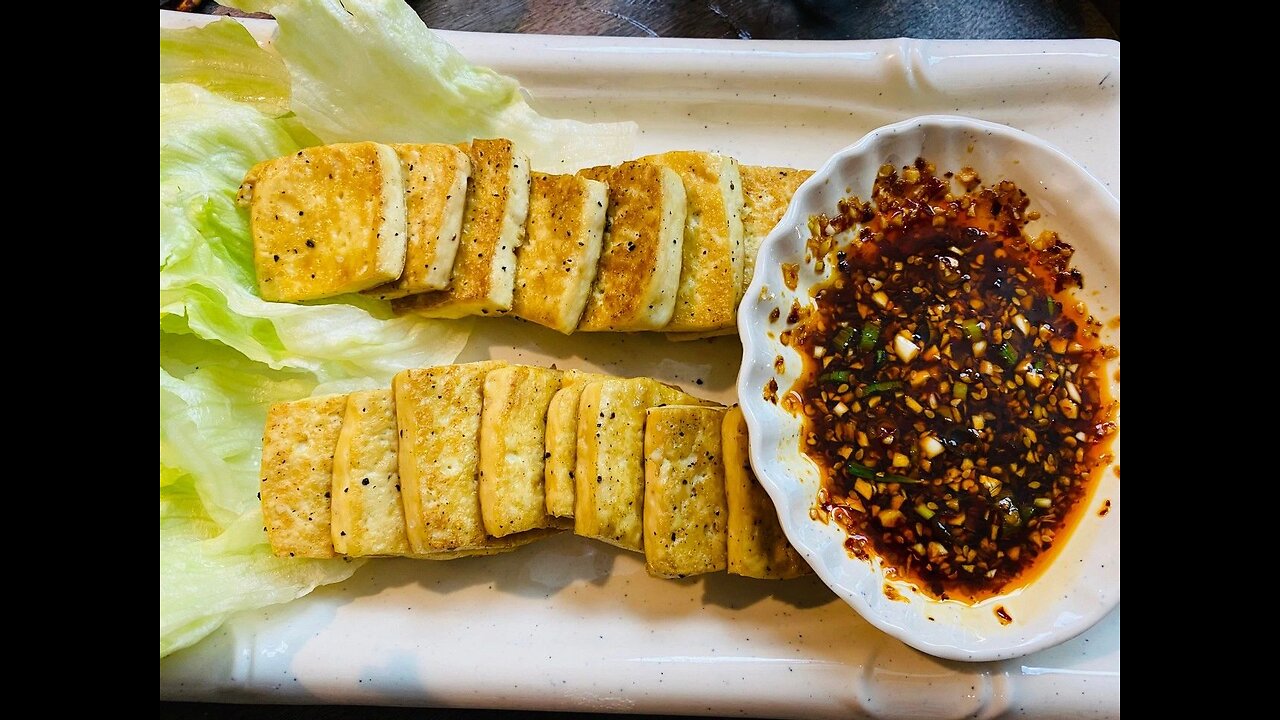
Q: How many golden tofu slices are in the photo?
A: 15